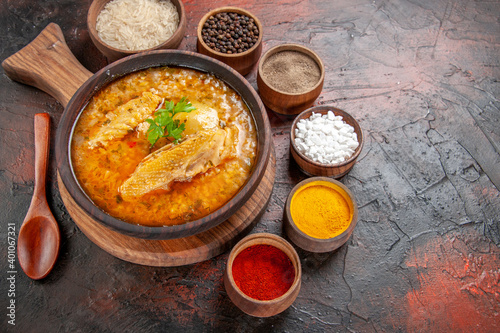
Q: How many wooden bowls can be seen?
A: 7